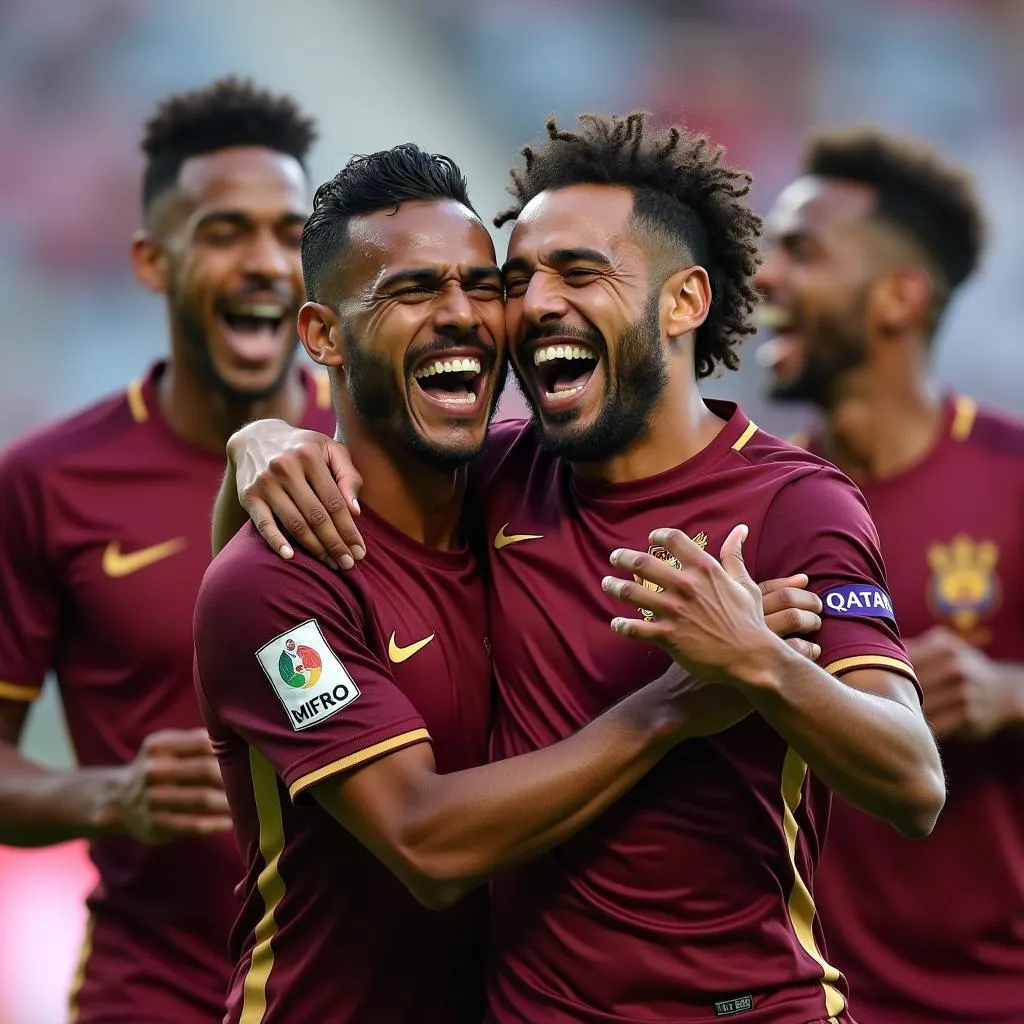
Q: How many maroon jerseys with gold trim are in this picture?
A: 4